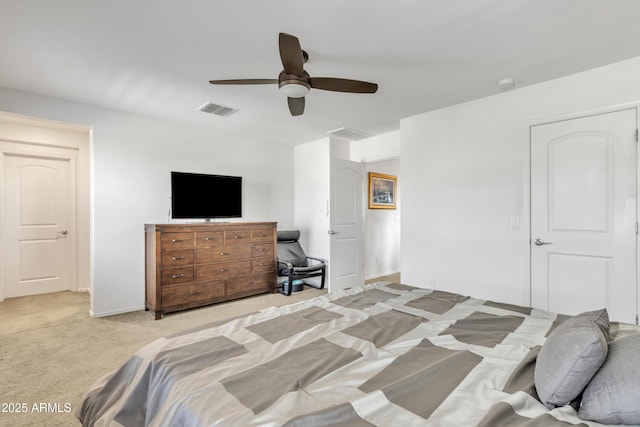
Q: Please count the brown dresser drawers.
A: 12